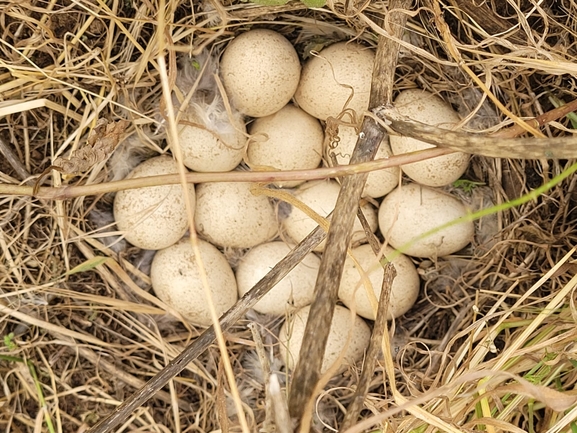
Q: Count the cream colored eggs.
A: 14